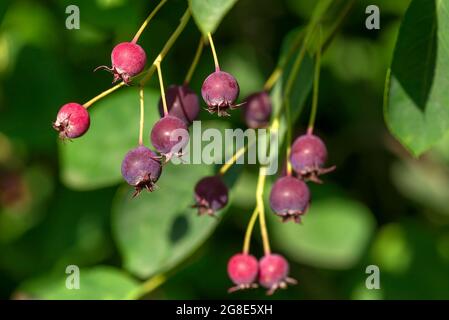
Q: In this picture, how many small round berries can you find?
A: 12